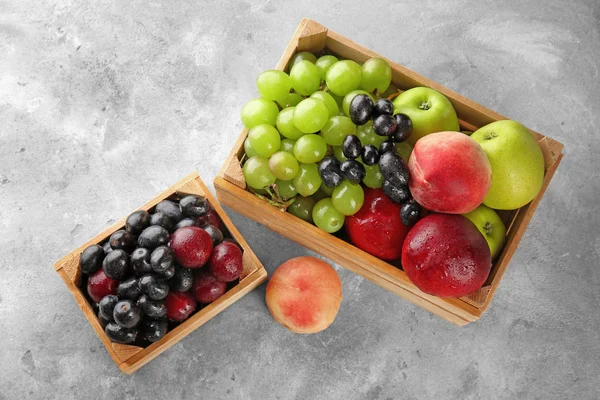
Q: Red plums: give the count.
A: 6